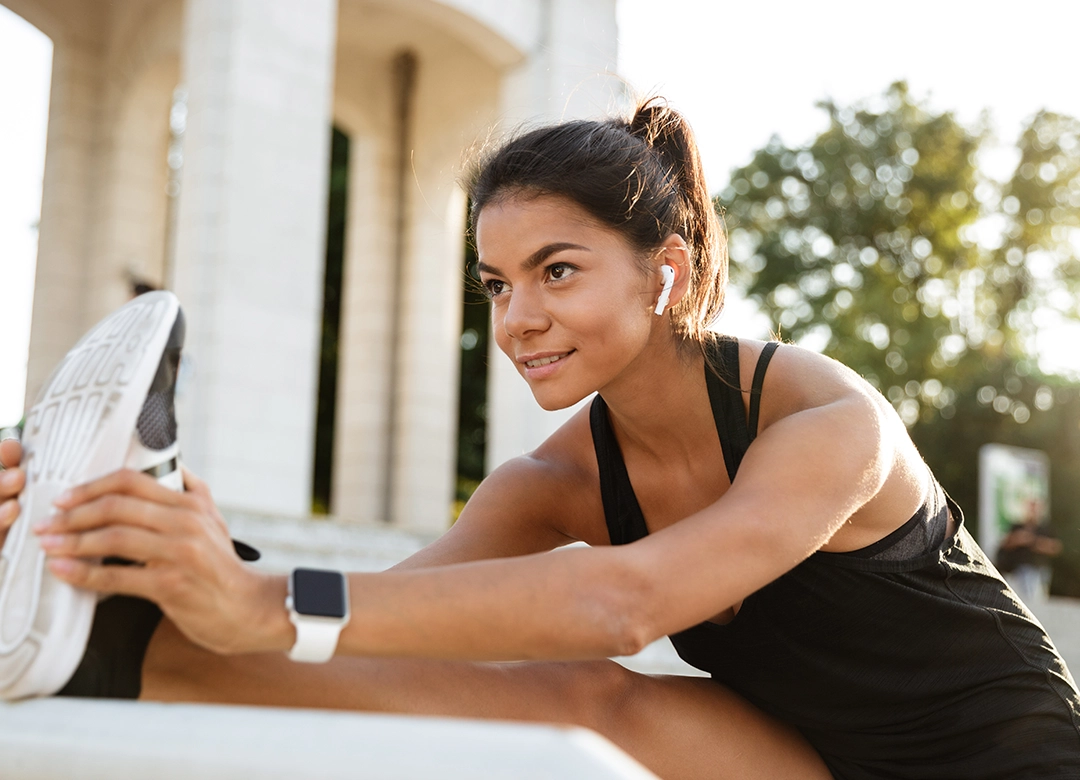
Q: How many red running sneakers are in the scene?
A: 0